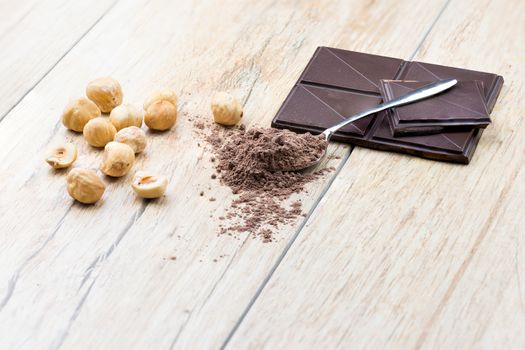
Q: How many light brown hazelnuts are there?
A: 12